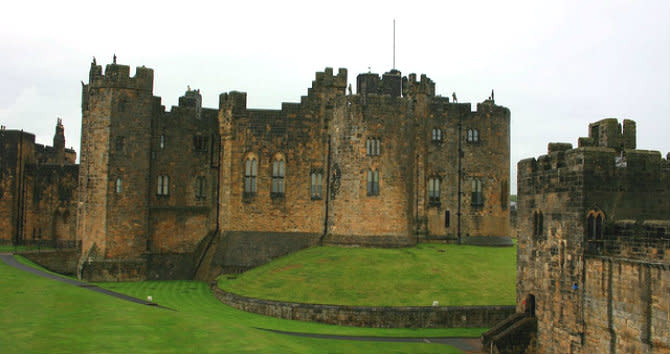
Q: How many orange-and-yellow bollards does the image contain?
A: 0